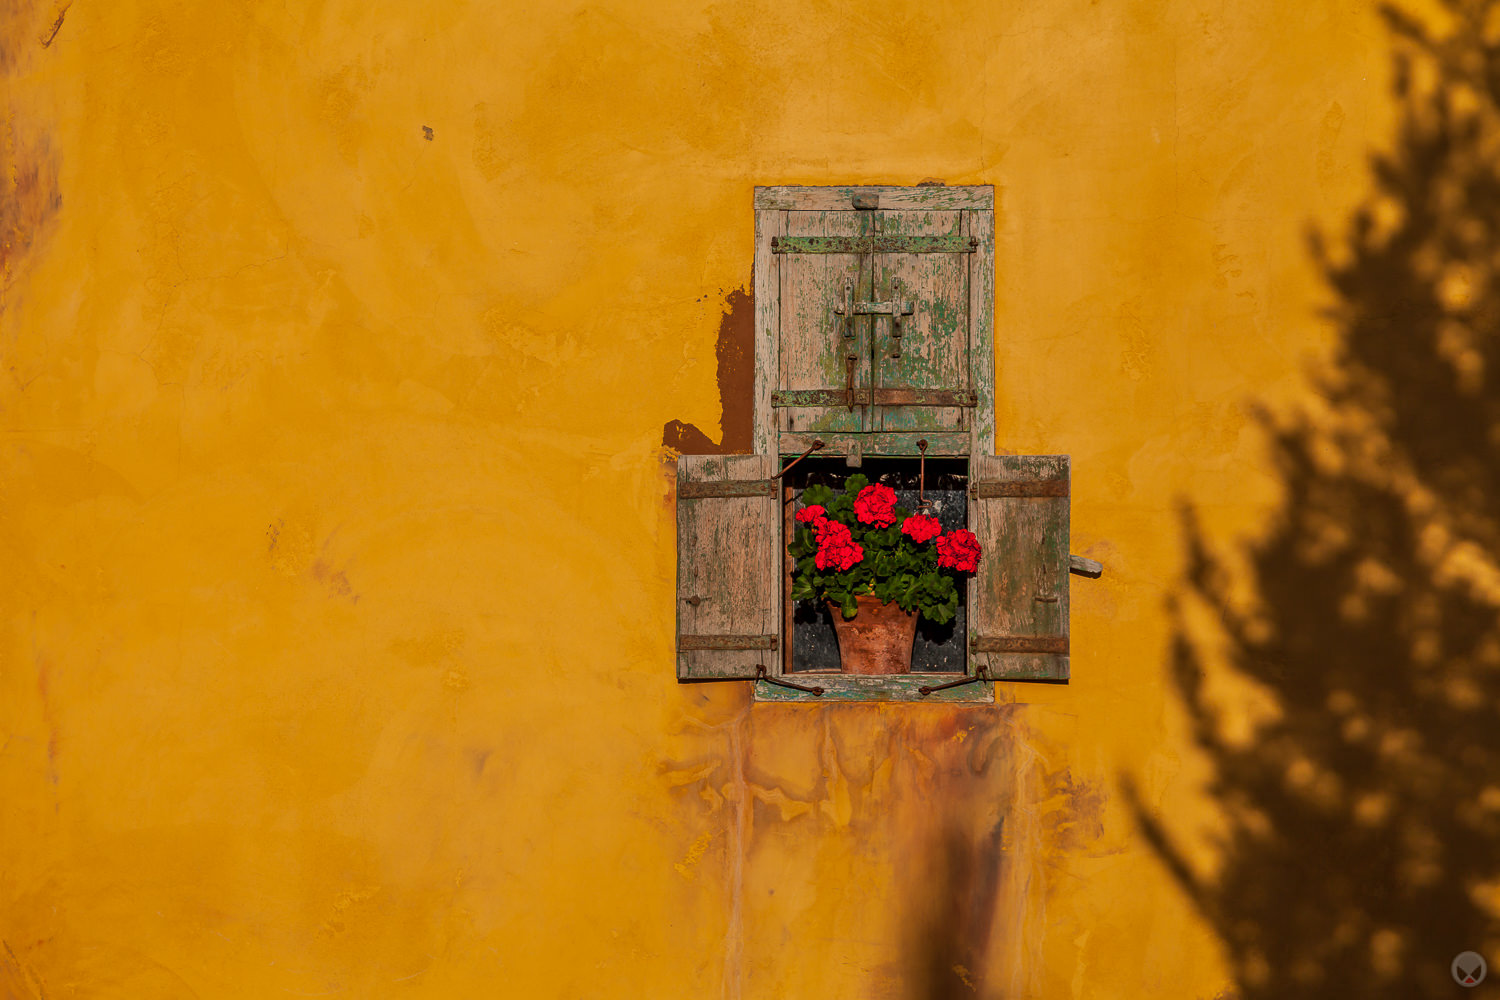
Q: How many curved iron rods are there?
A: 4